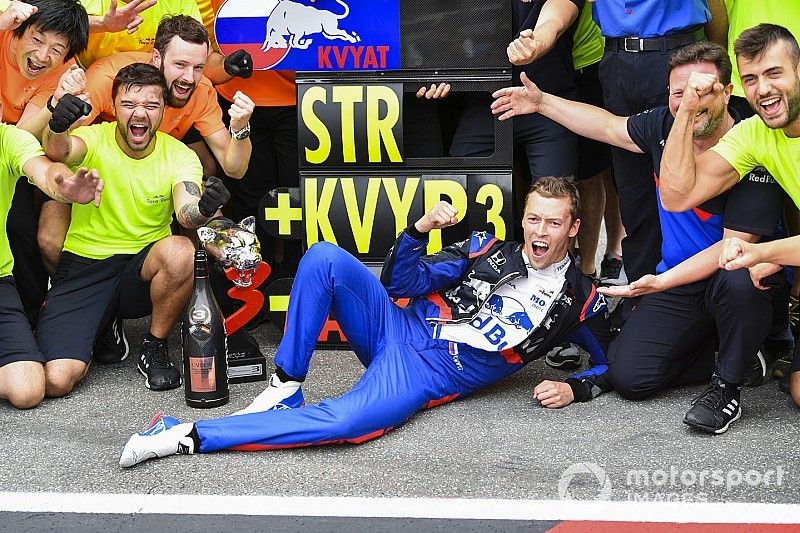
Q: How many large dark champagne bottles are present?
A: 1